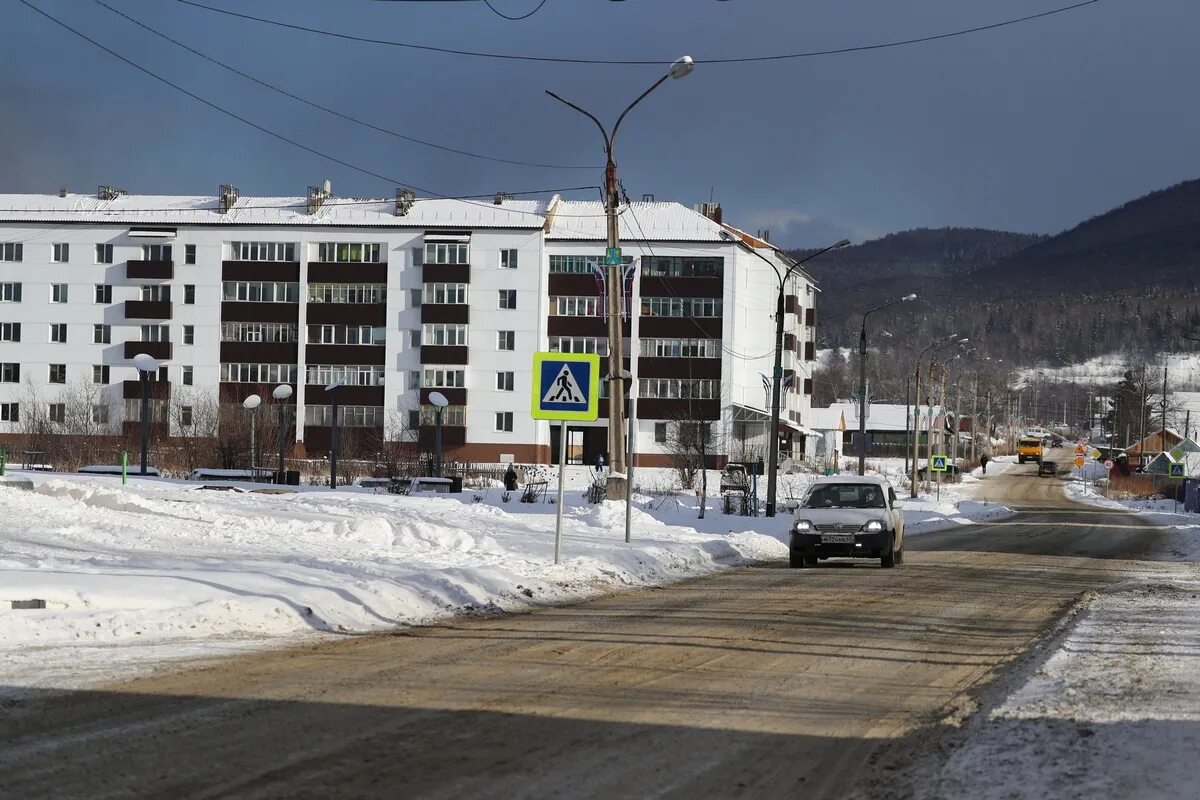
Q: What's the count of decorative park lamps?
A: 5